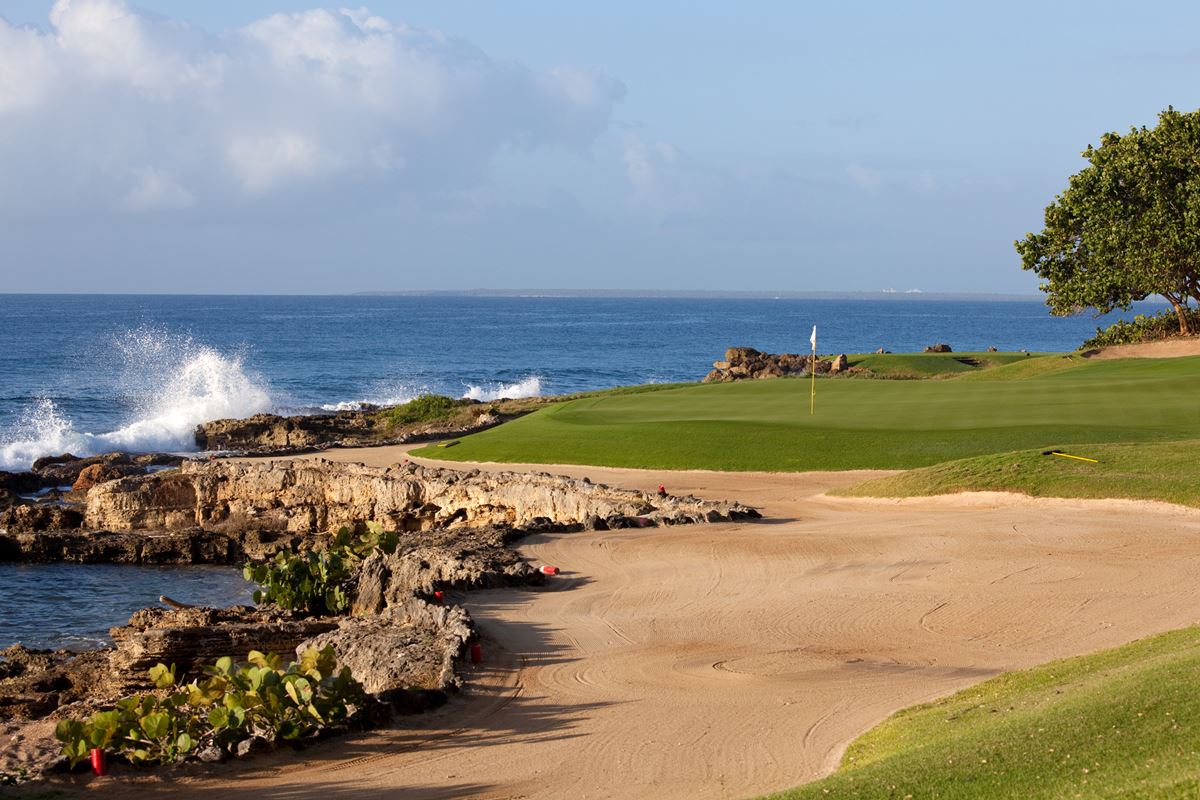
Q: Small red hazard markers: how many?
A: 5